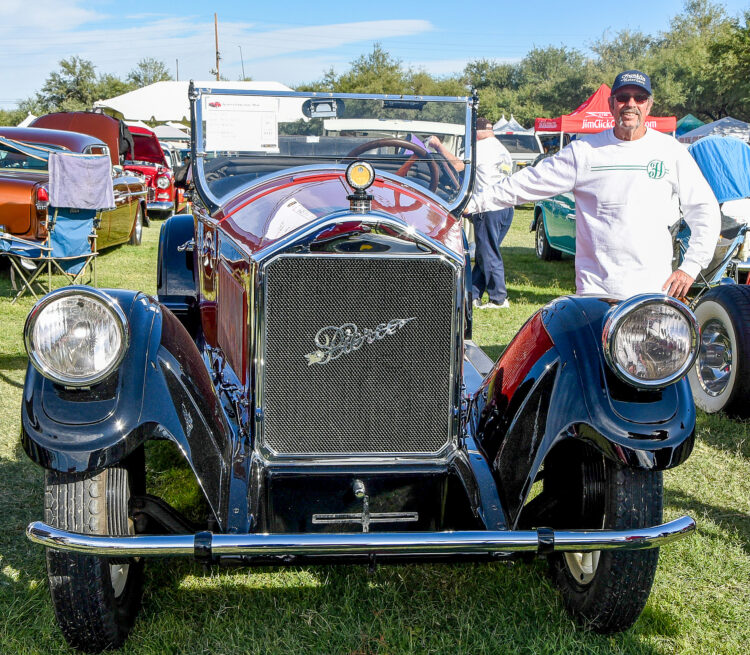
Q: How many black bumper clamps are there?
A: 2